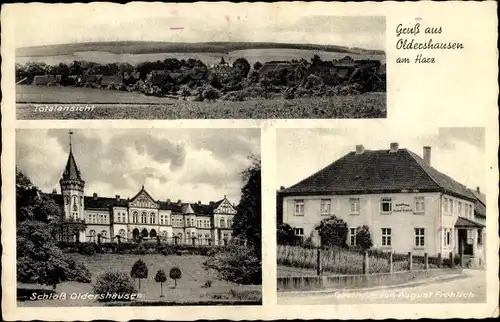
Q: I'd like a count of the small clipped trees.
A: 3